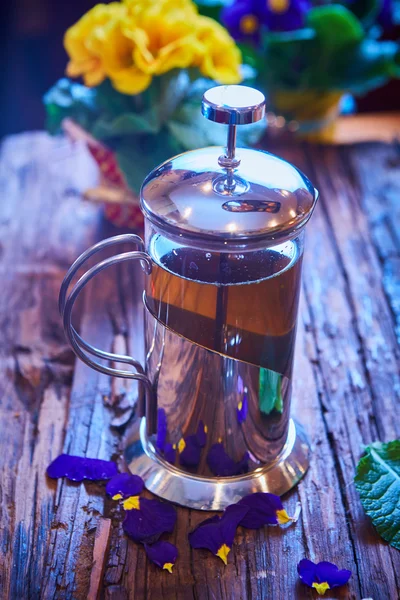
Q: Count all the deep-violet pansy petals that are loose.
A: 7